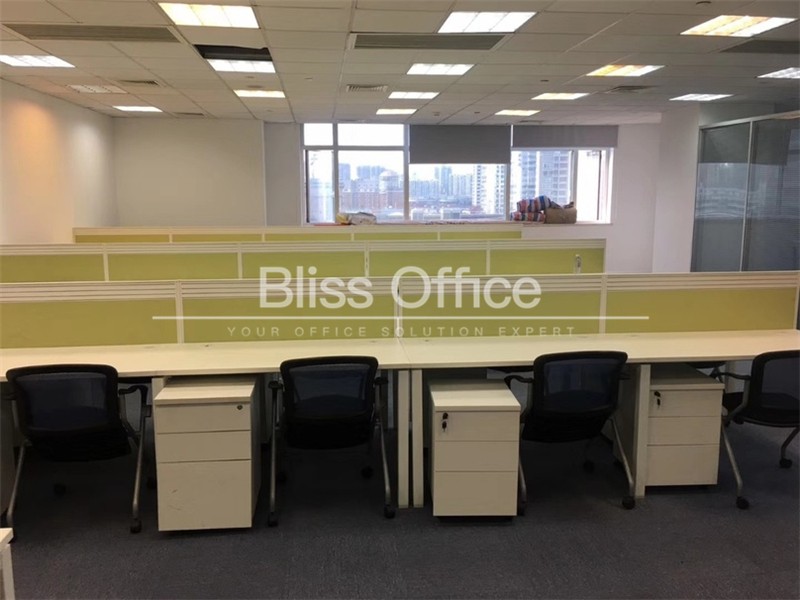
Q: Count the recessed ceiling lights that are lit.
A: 15